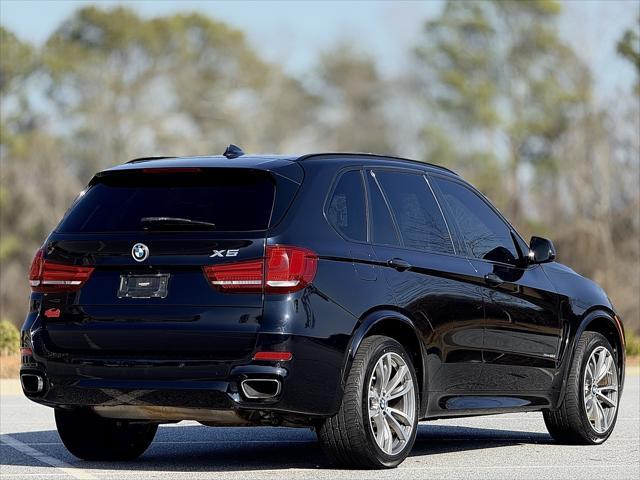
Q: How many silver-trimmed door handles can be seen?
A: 2